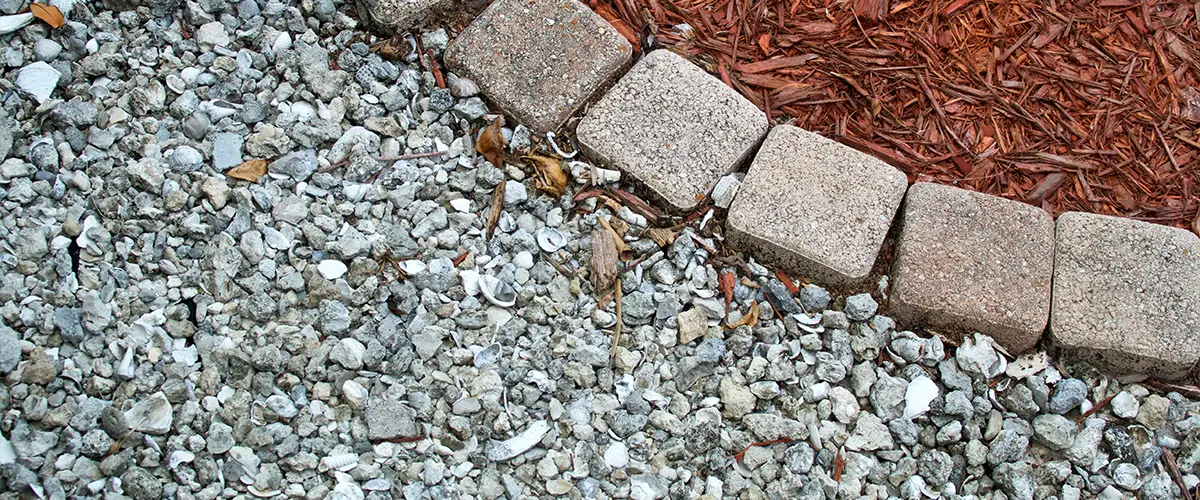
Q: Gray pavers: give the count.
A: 6